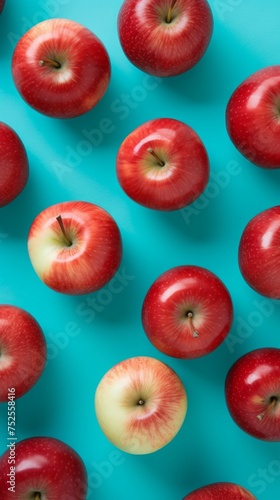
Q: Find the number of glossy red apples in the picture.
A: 13